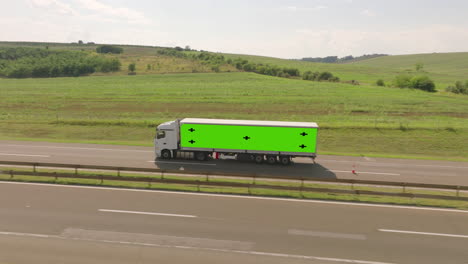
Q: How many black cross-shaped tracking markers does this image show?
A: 5